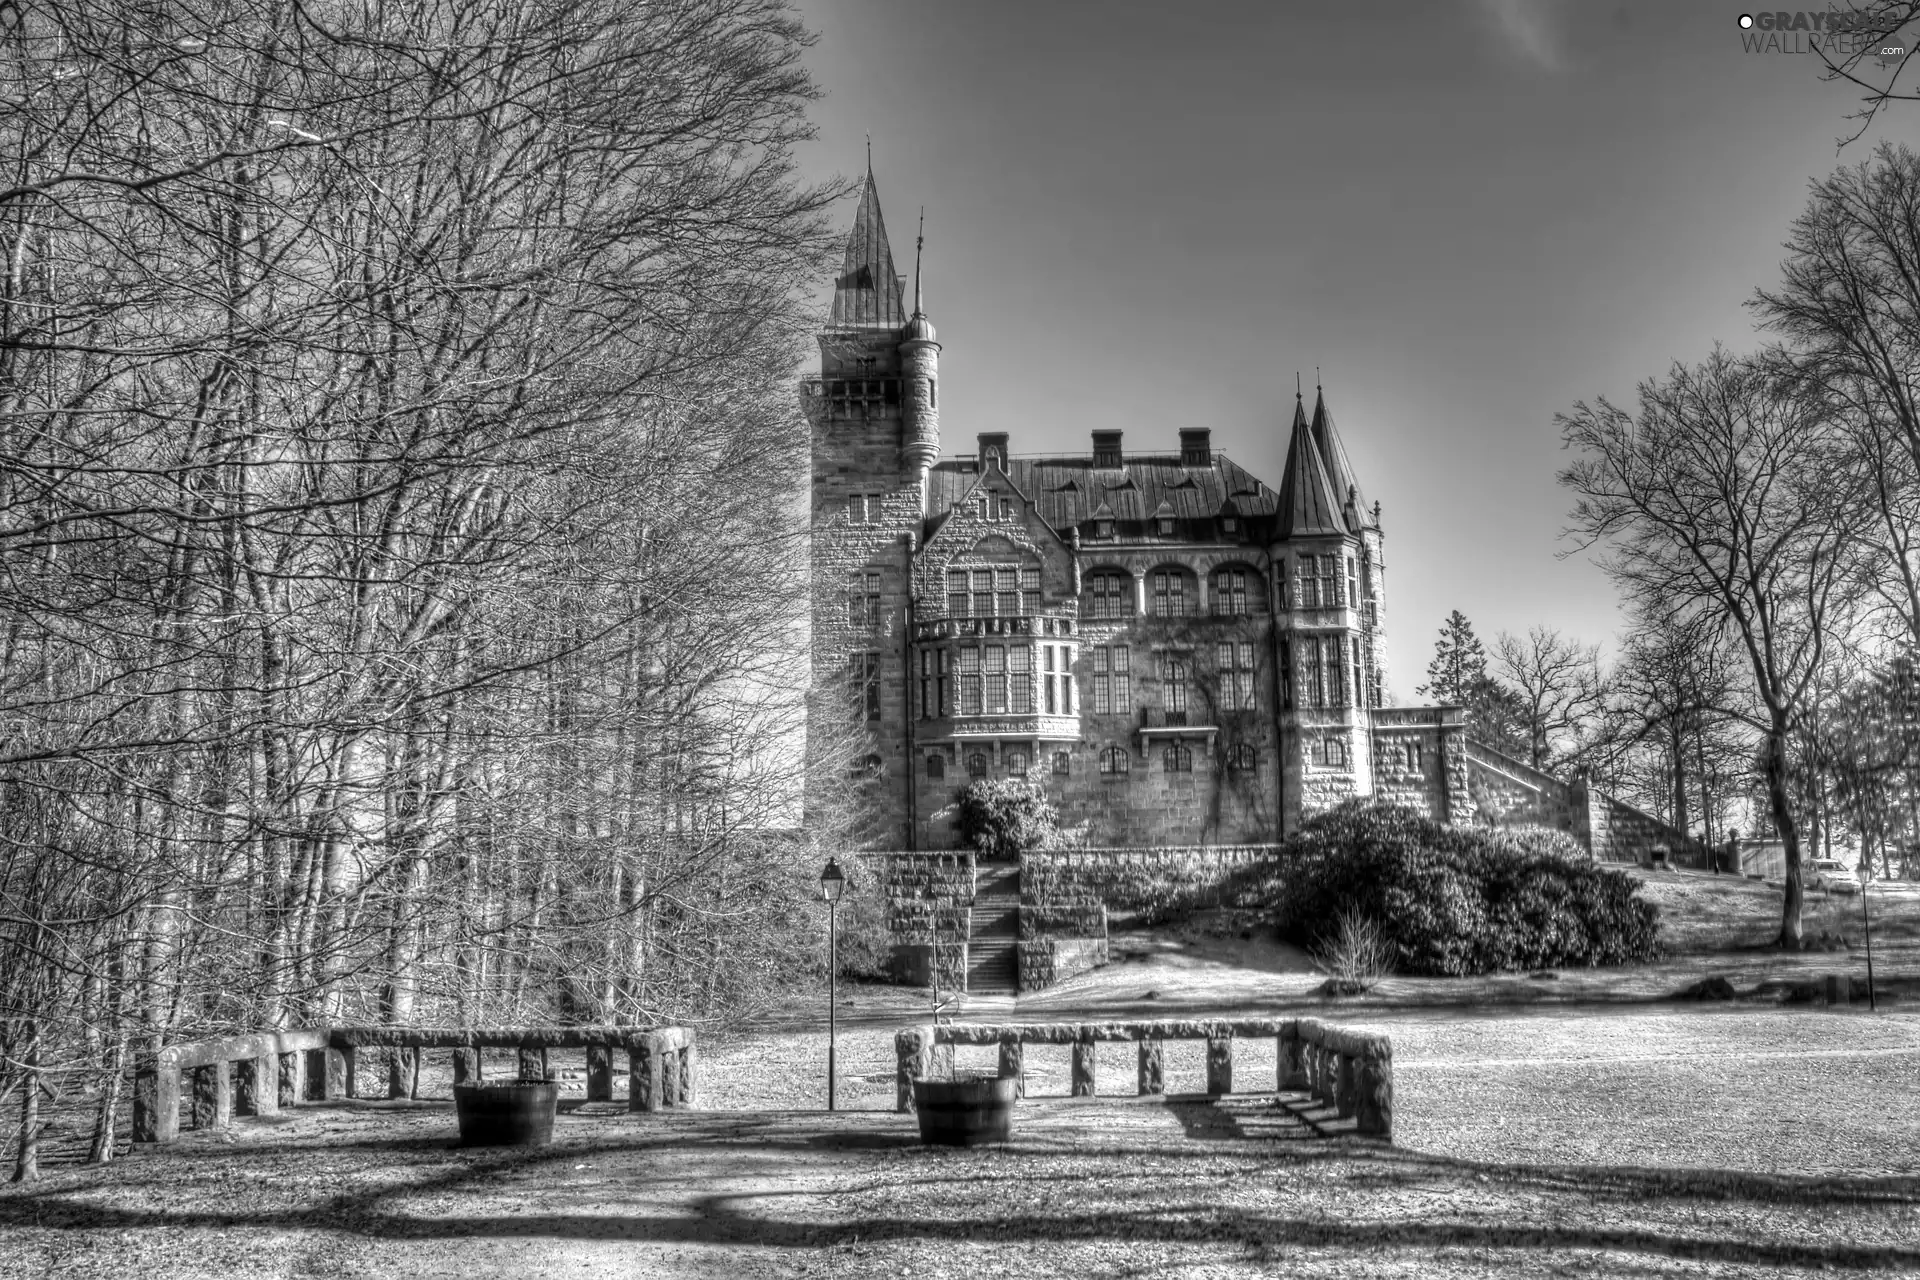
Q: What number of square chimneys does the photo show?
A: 3